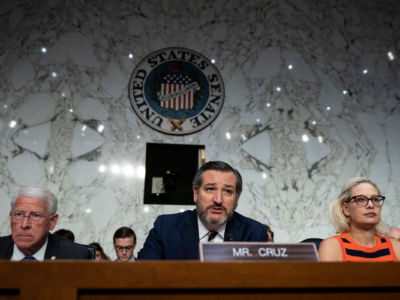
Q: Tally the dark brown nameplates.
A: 1